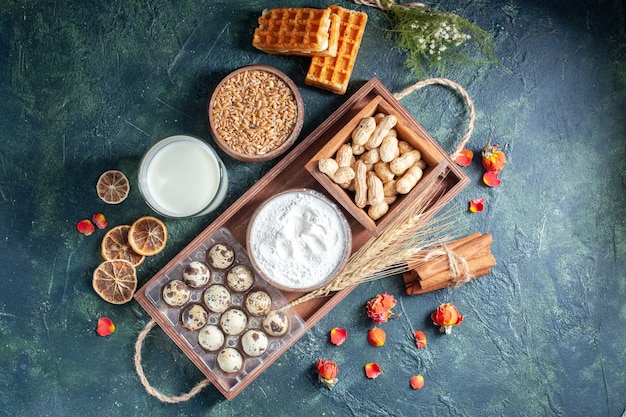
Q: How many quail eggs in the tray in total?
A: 12